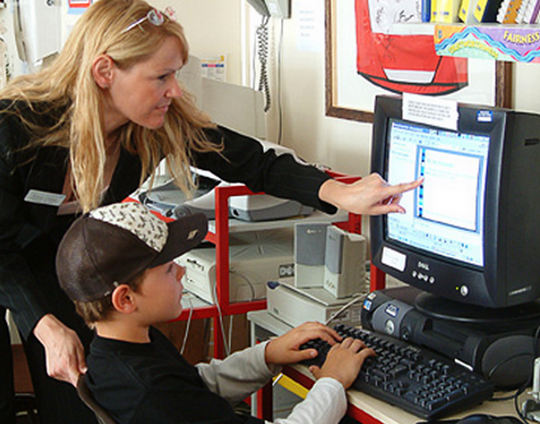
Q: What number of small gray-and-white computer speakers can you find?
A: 2